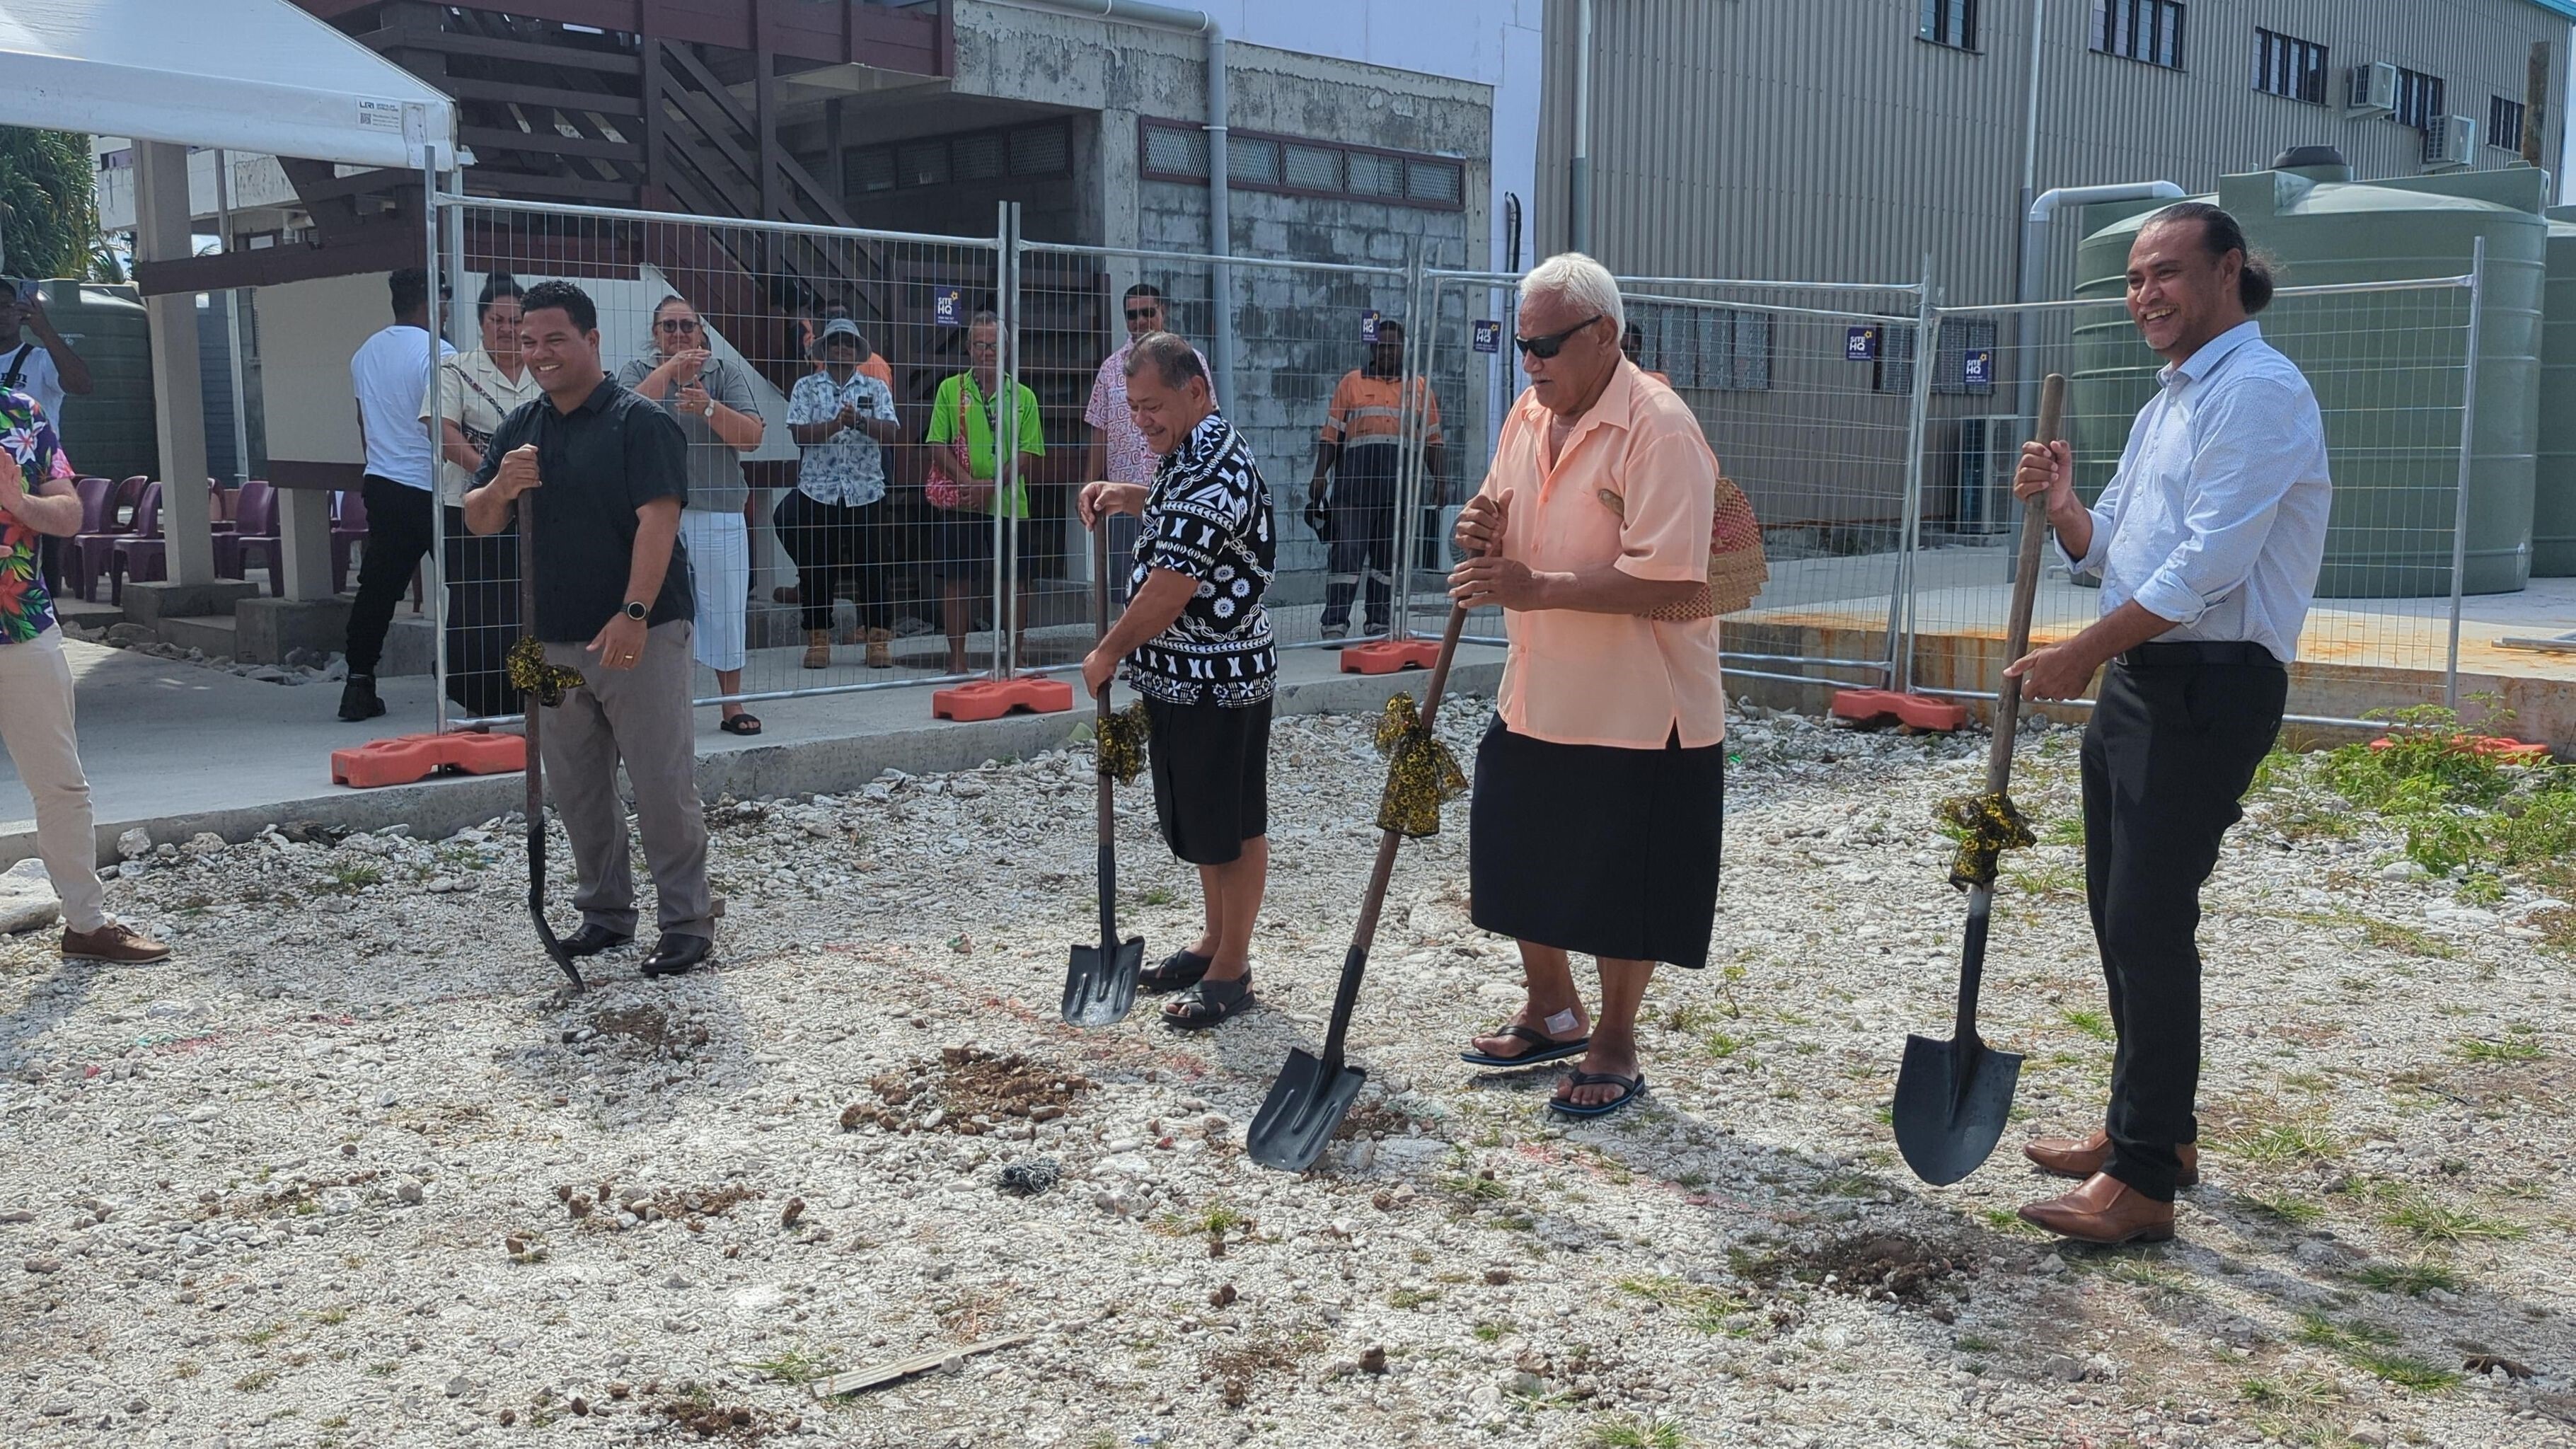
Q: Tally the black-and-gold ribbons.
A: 4